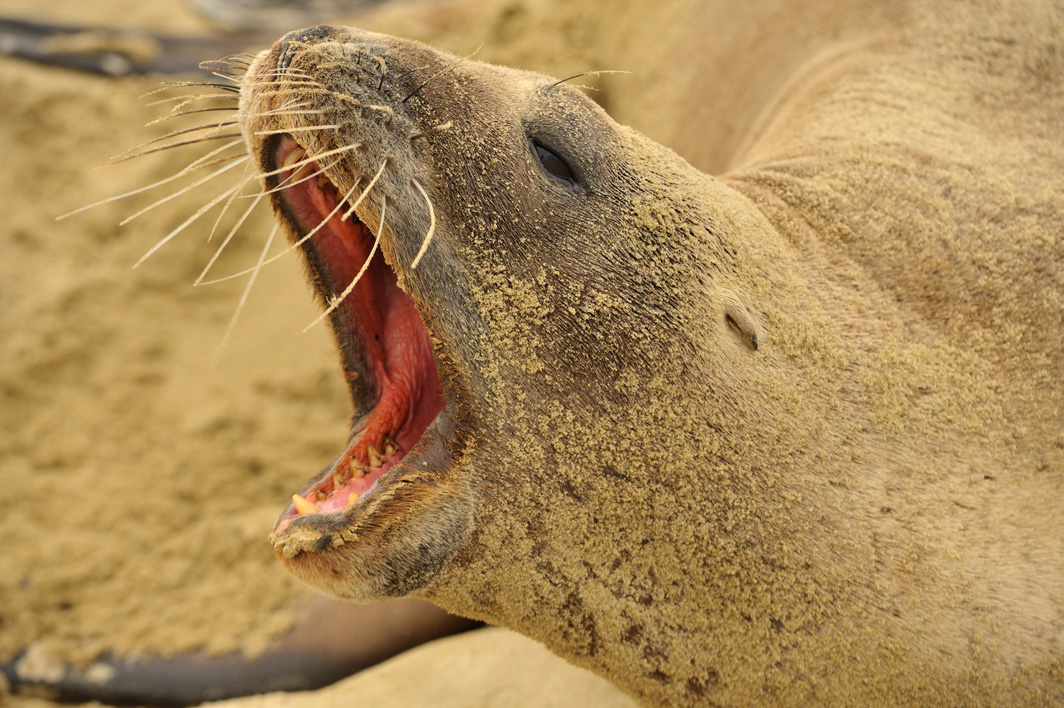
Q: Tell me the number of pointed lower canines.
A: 2